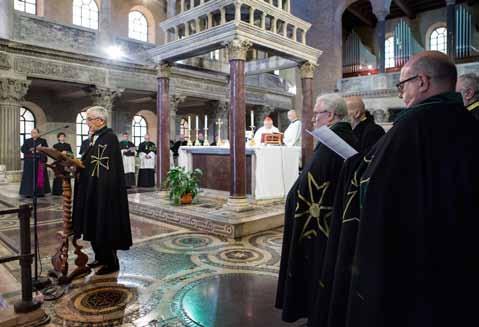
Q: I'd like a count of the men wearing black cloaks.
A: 5